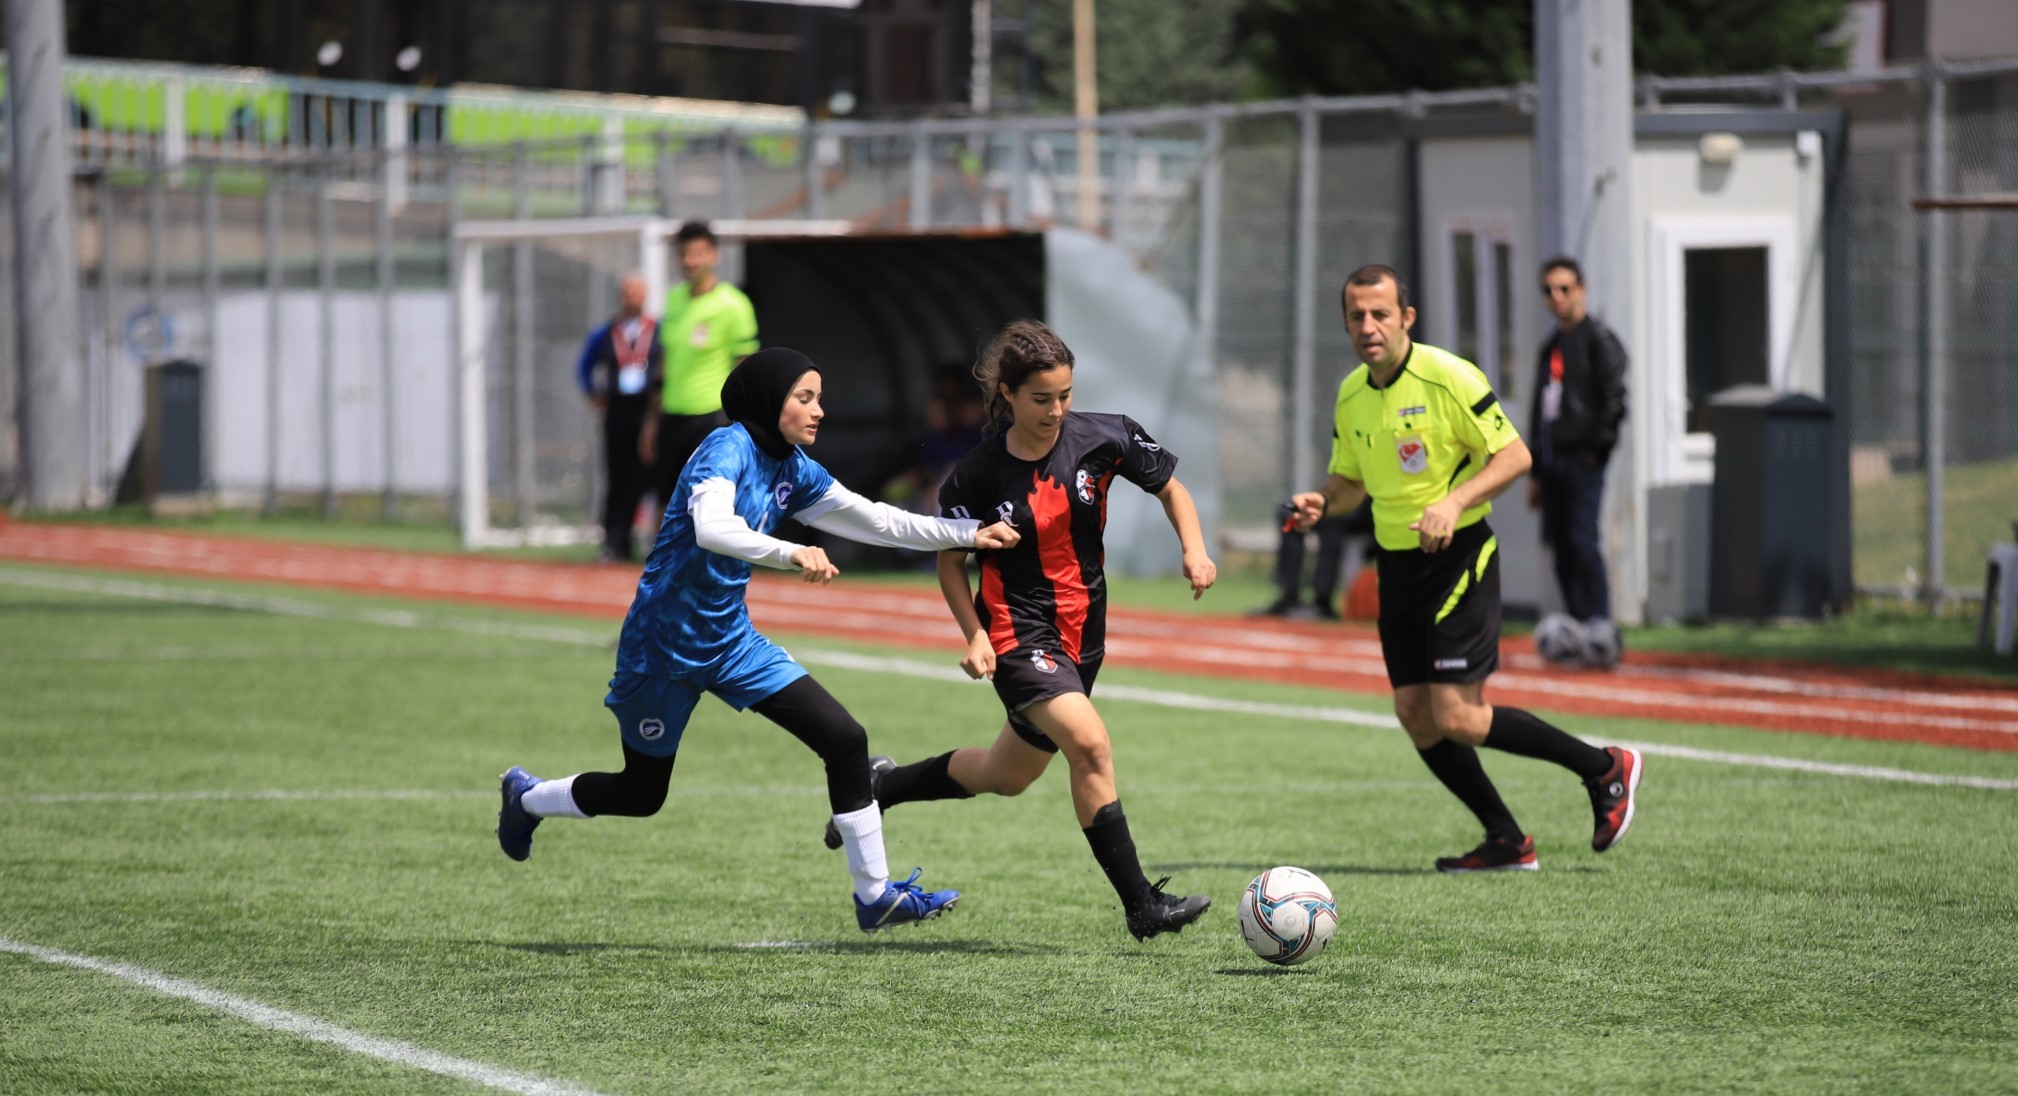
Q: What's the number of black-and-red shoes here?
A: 2